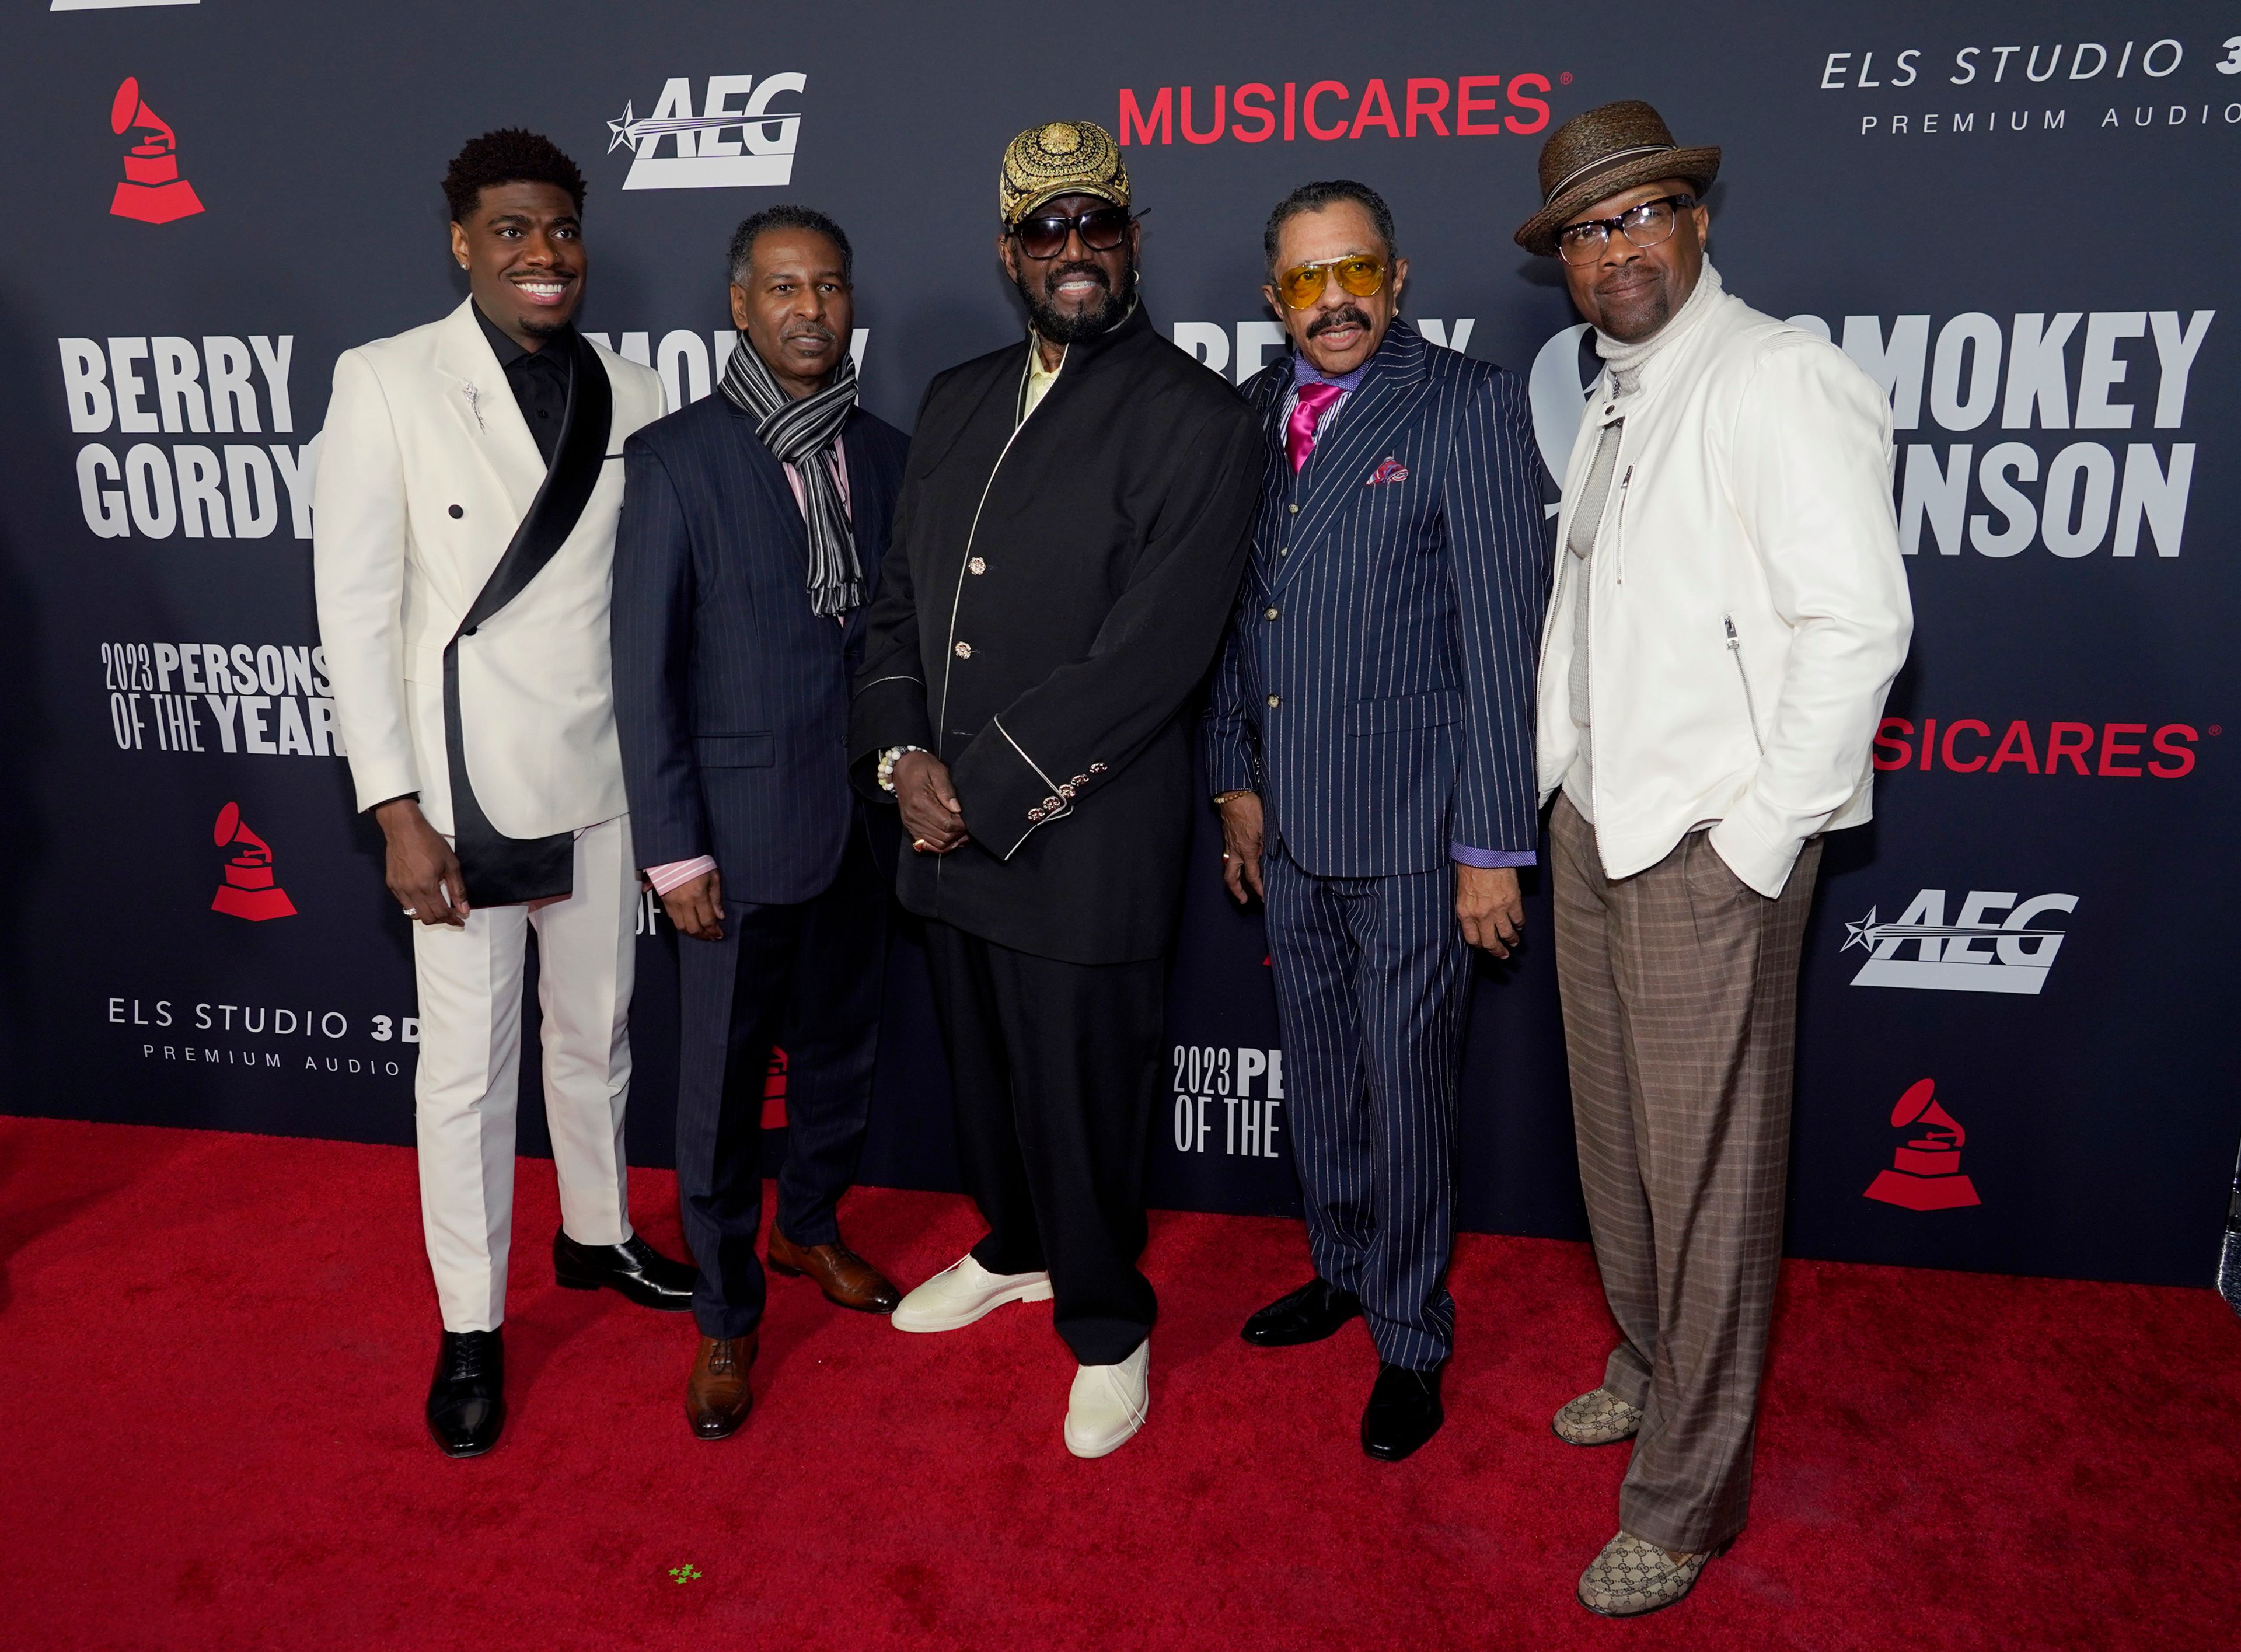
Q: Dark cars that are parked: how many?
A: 0